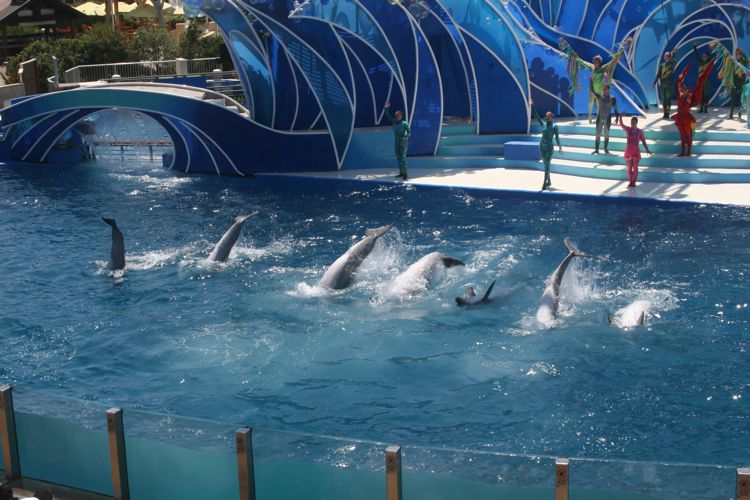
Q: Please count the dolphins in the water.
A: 7